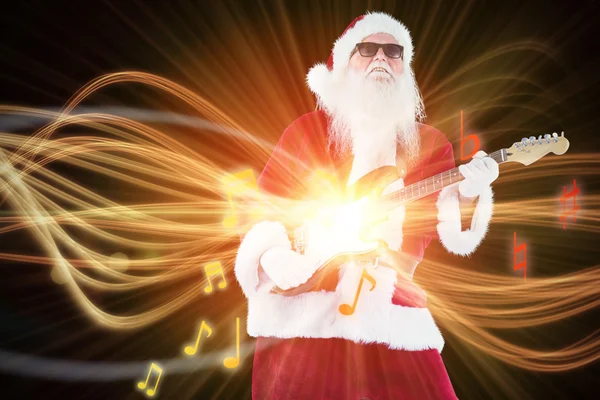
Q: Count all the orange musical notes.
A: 1